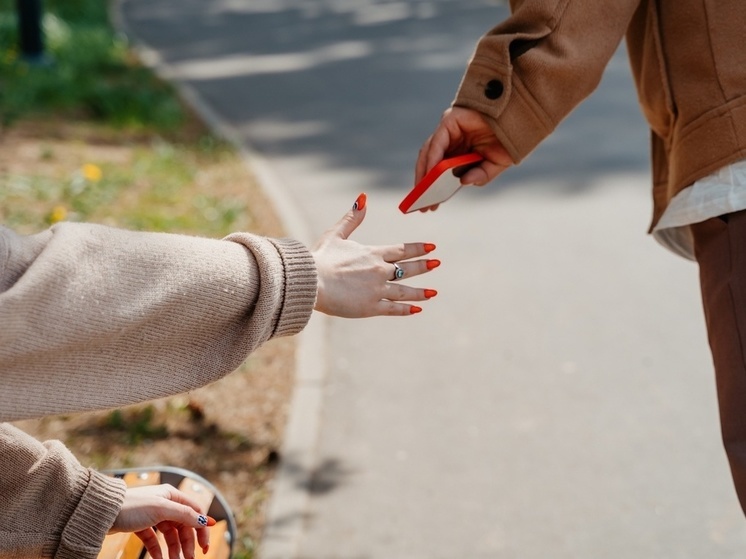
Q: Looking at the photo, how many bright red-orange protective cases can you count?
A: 1